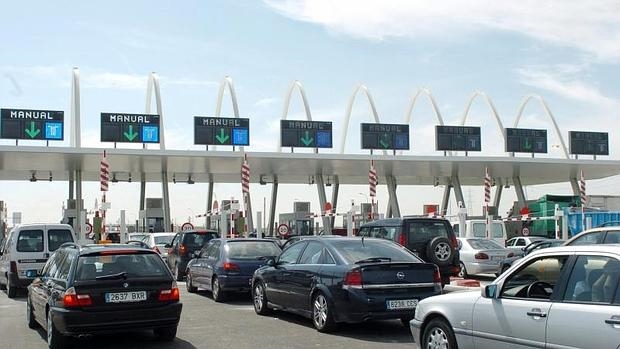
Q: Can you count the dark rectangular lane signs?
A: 8